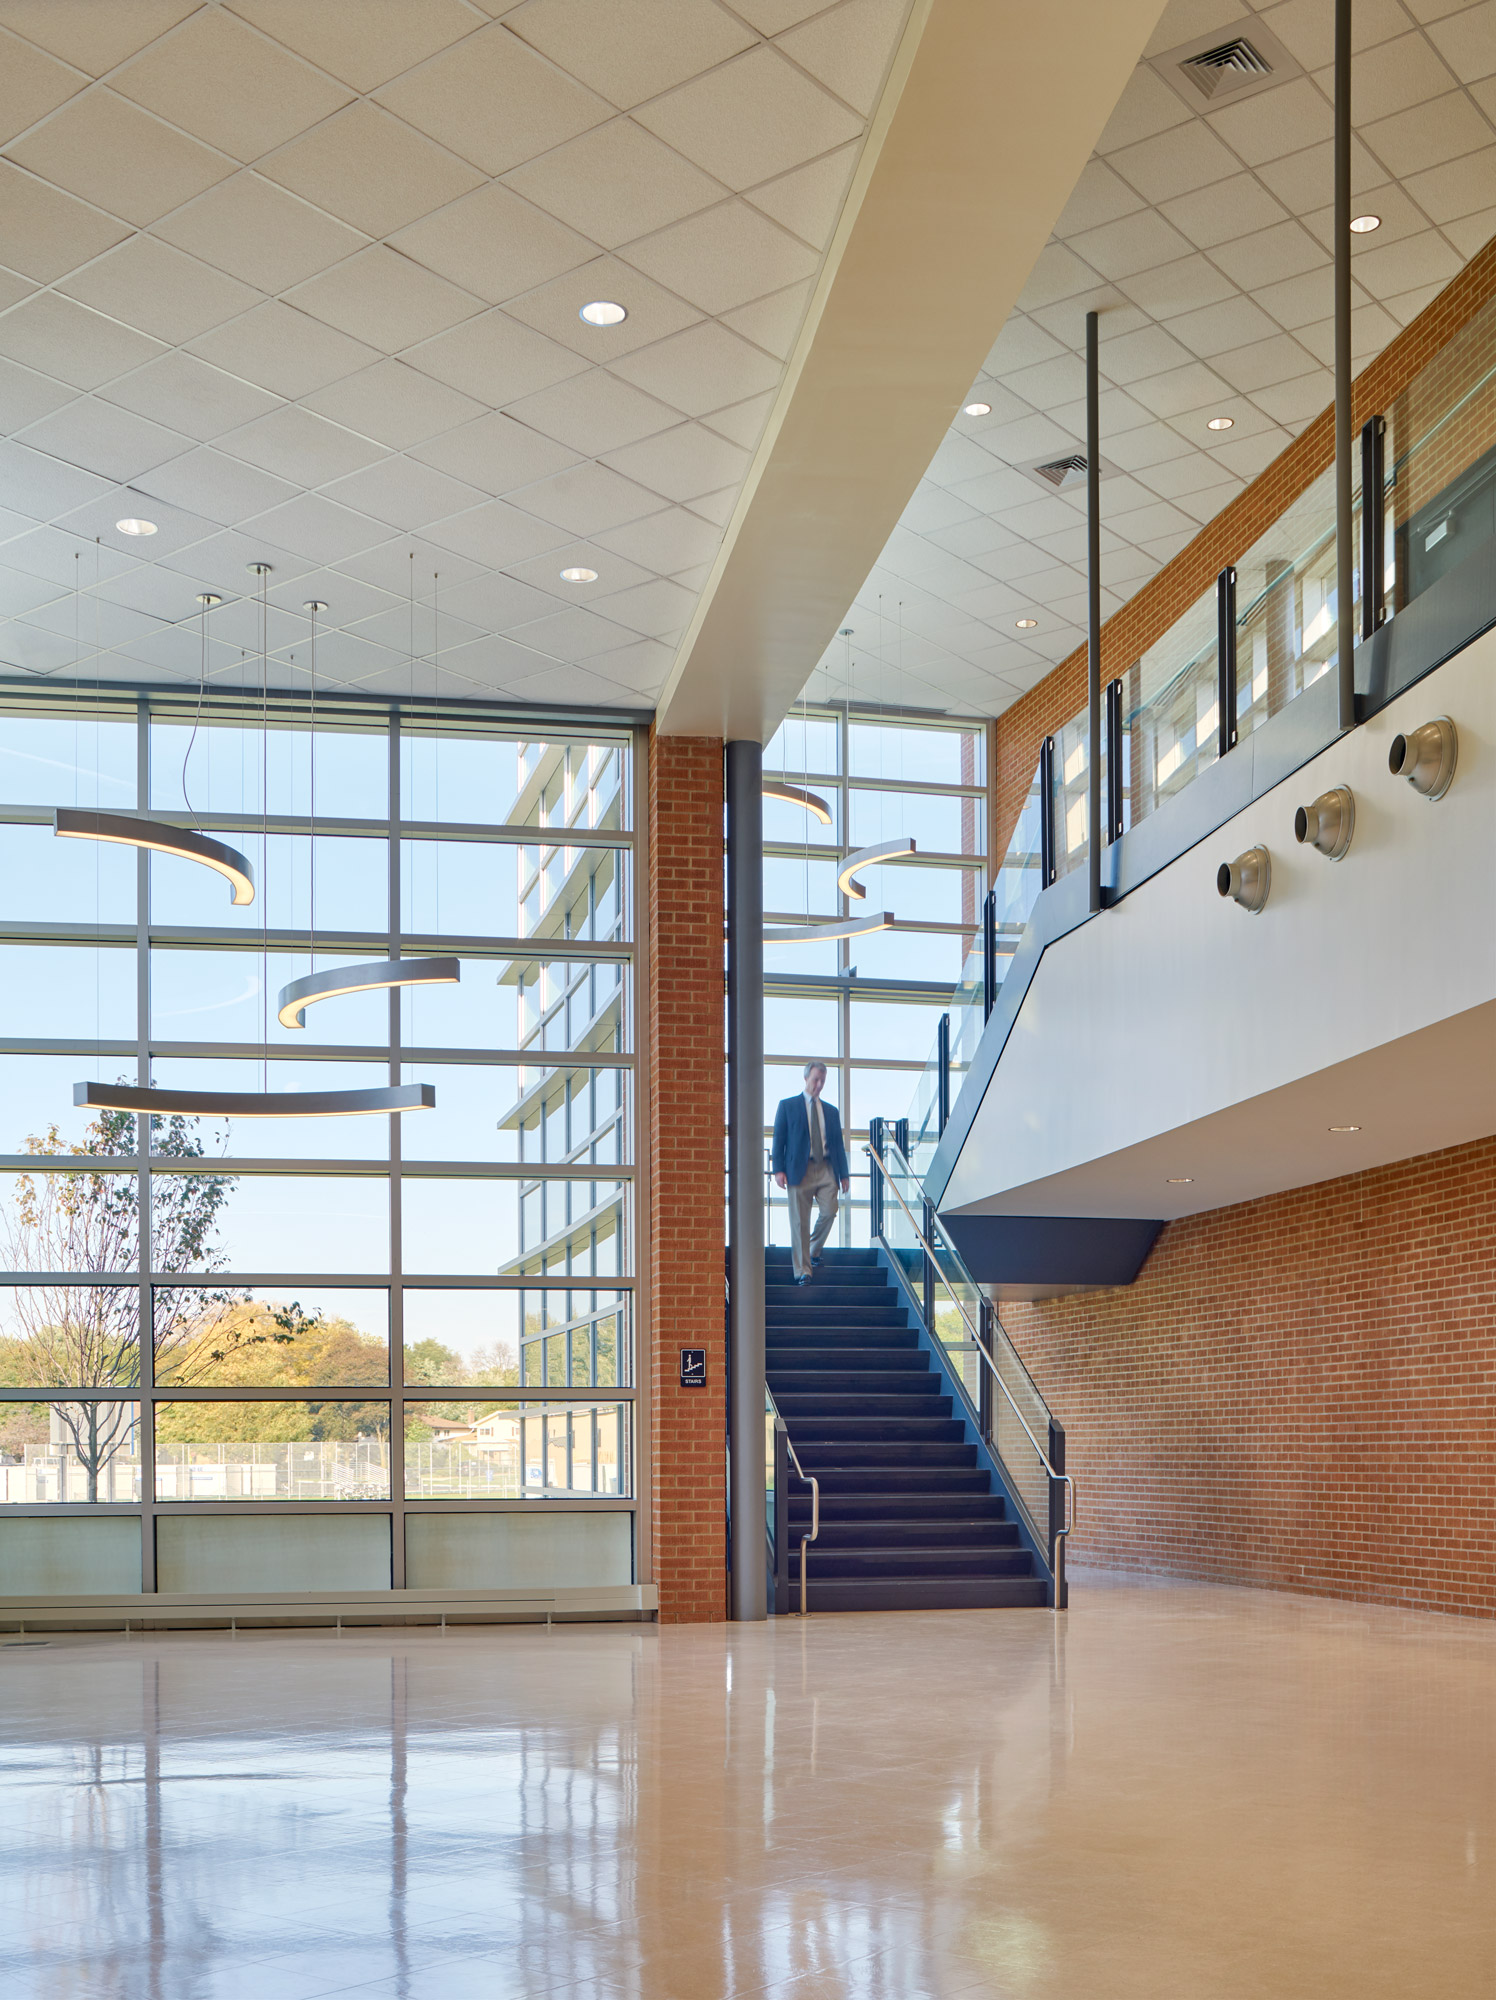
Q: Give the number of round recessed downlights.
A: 9